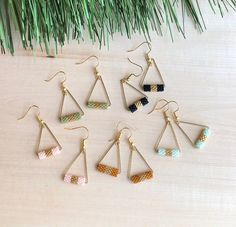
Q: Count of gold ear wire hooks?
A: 10